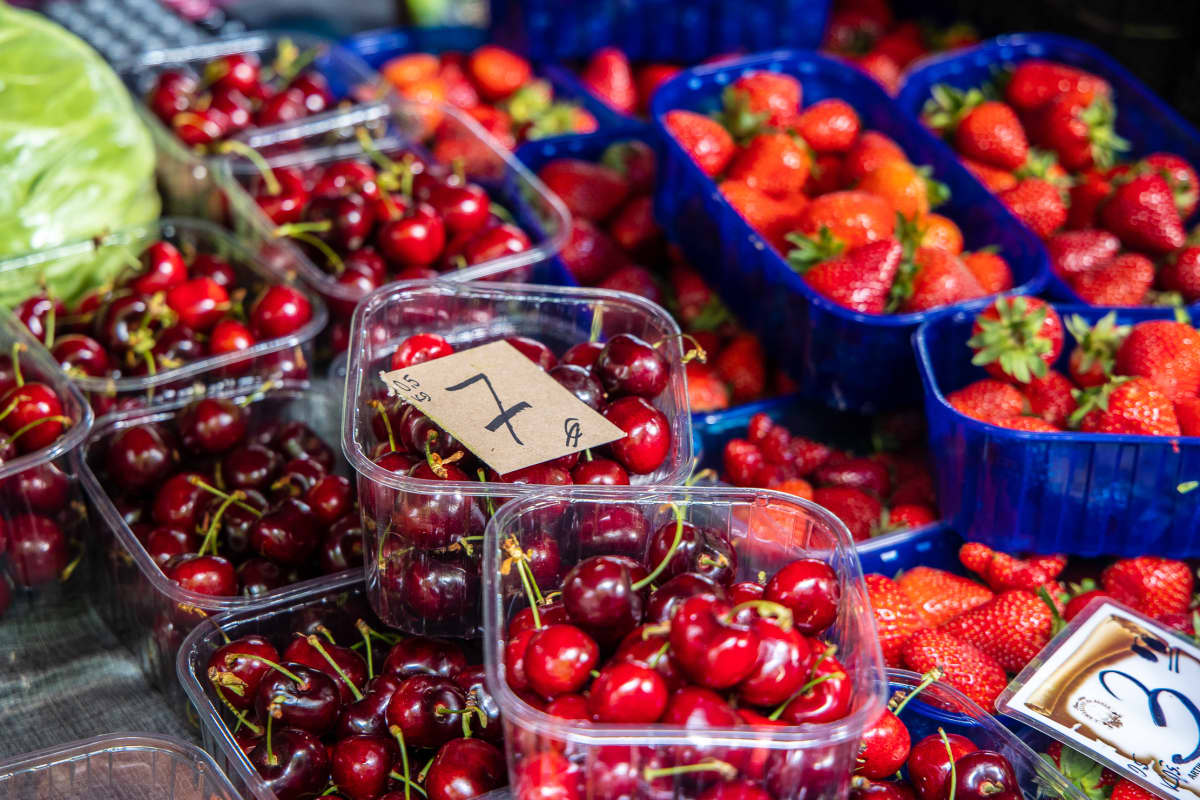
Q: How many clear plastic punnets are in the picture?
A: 10